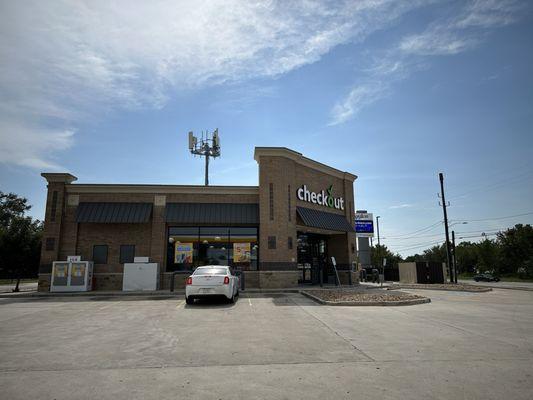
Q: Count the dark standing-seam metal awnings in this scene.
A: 3